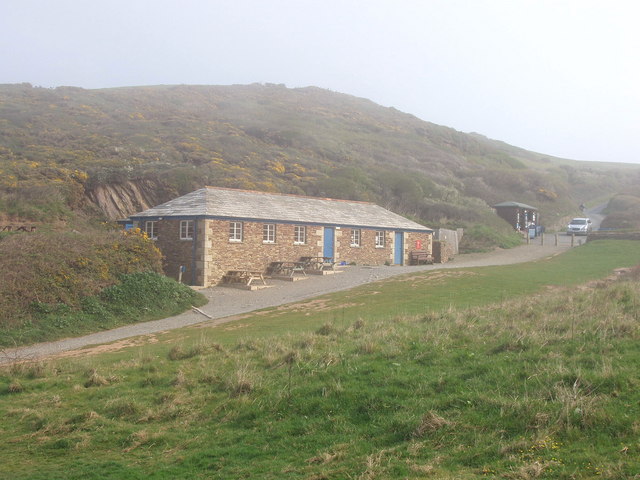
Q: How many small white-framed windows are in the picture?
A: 7